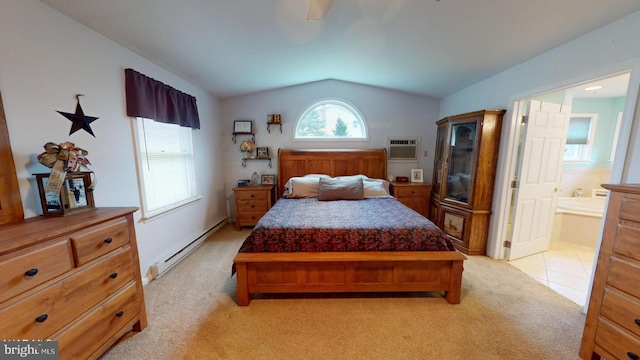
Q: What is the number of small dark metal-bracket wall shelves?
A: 3